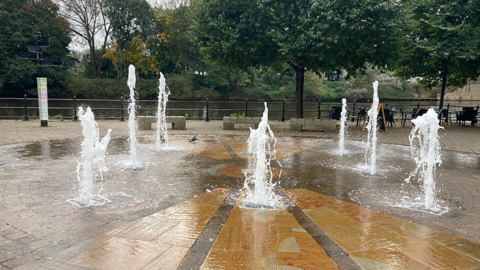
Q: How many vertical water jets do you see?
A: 7